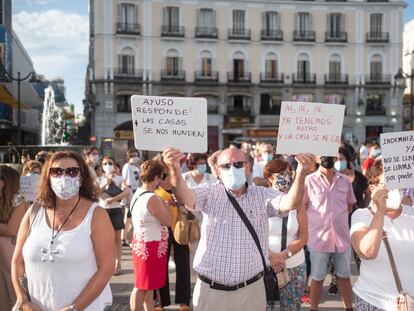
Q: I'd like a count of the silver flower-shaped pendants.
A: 1